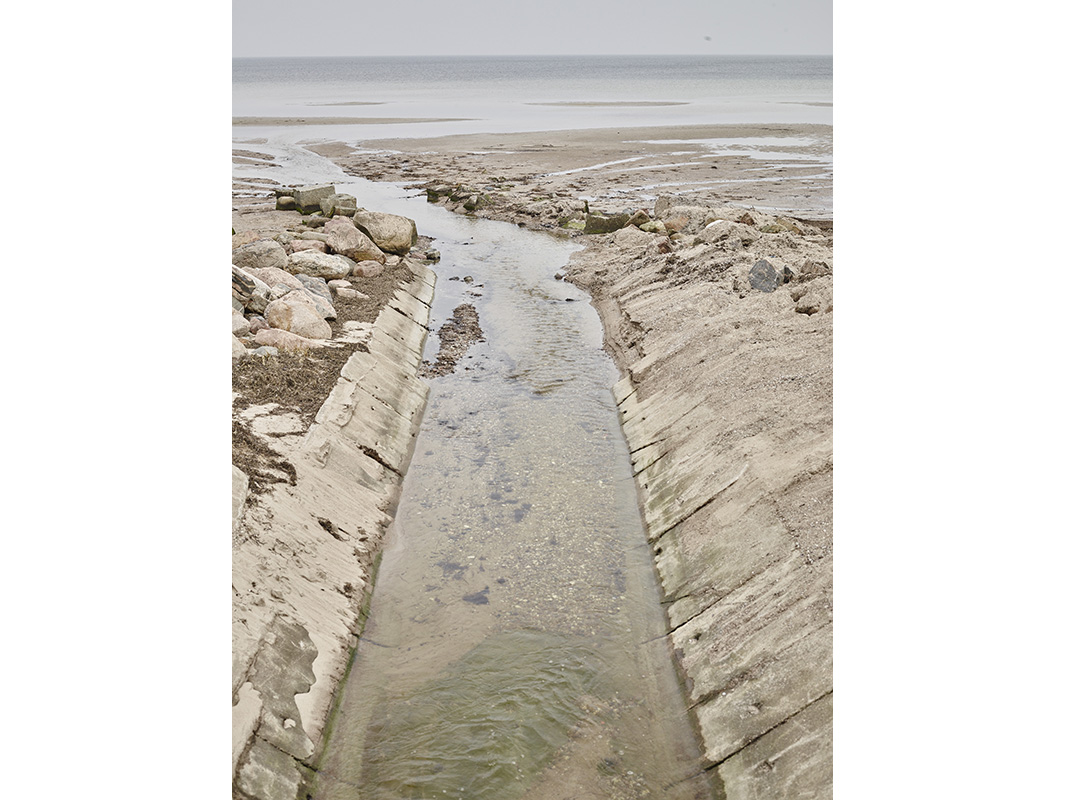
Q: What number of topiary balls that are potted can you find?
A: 0